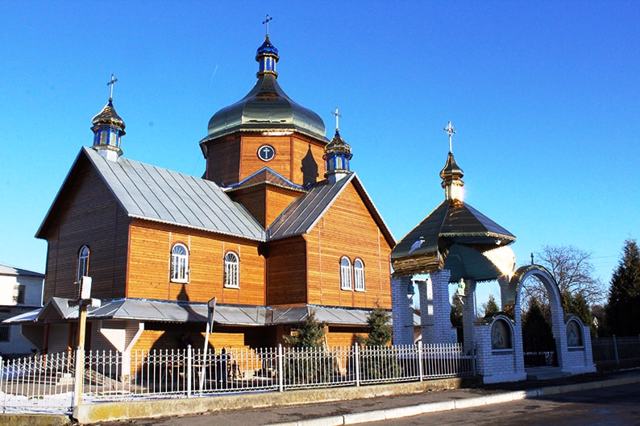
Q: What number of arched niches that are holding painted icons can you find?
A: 2